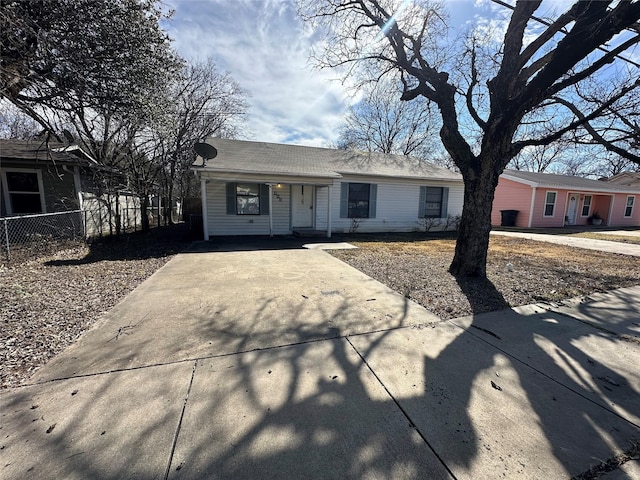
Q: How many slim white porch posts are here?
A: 3